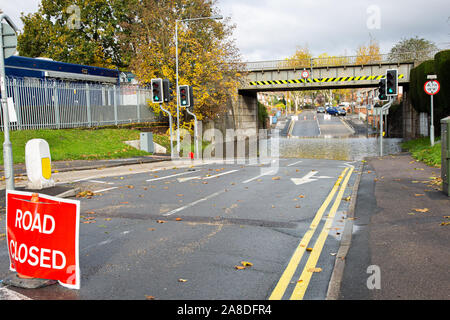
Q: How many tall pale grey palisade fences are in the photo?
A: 1